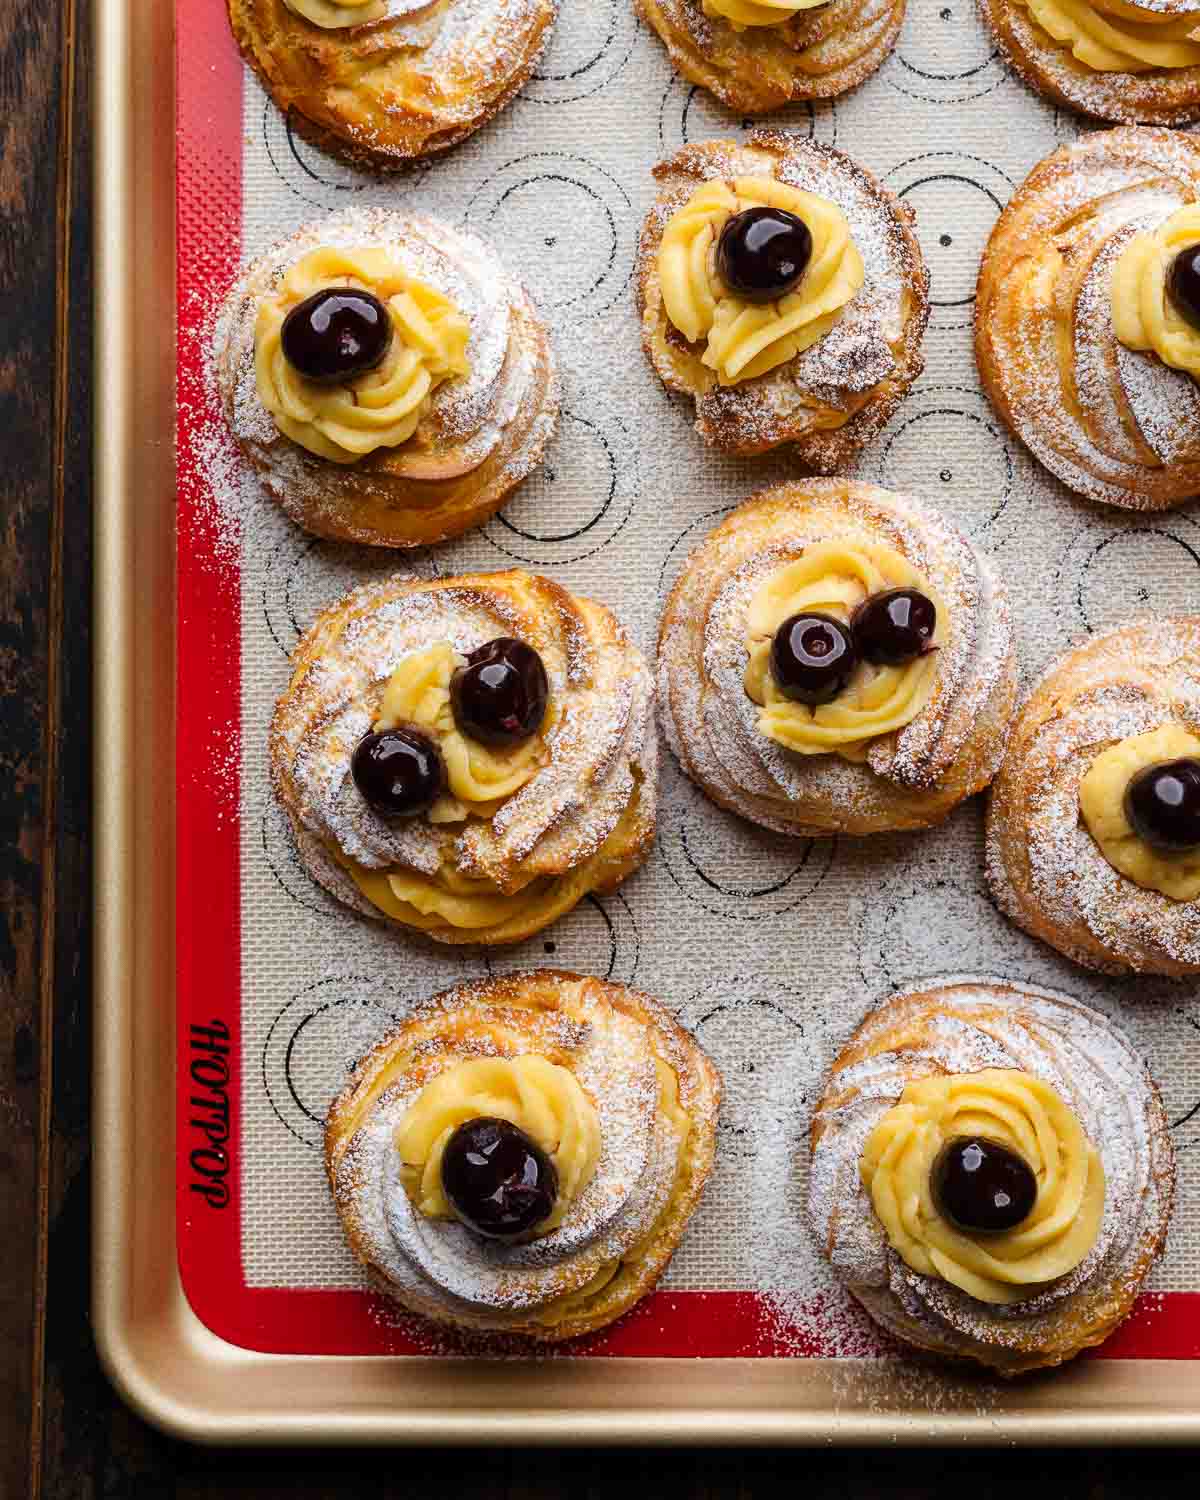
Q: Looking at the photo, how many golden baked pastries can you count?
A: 11